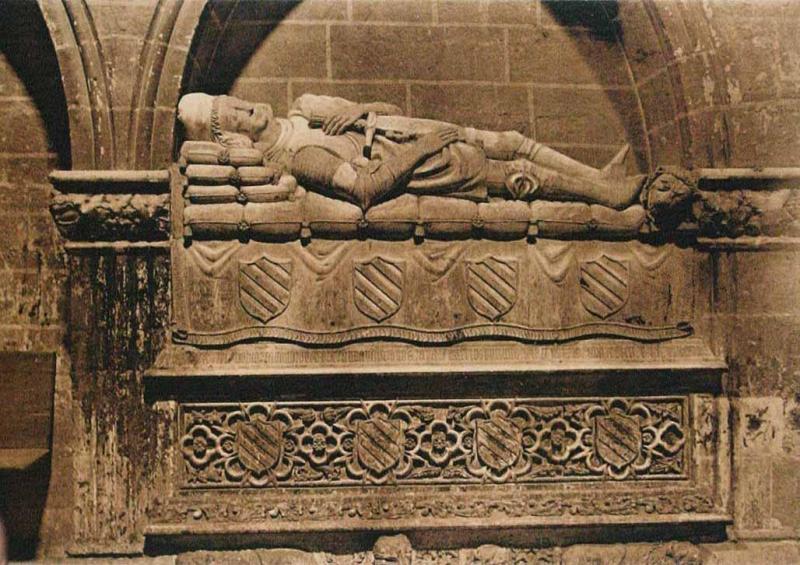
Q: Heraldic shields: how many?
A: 8